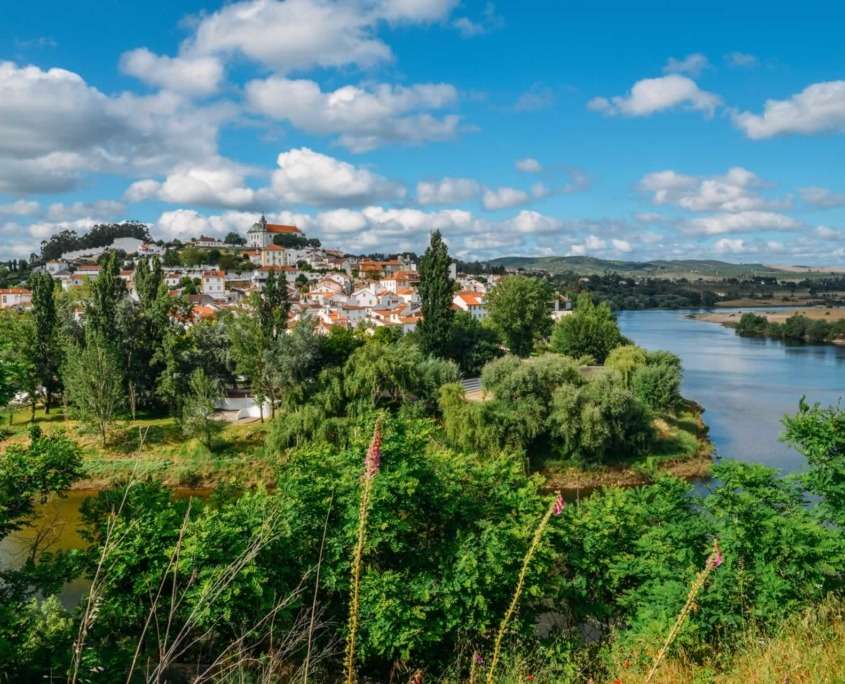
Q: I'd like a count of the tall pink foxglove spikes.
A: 3